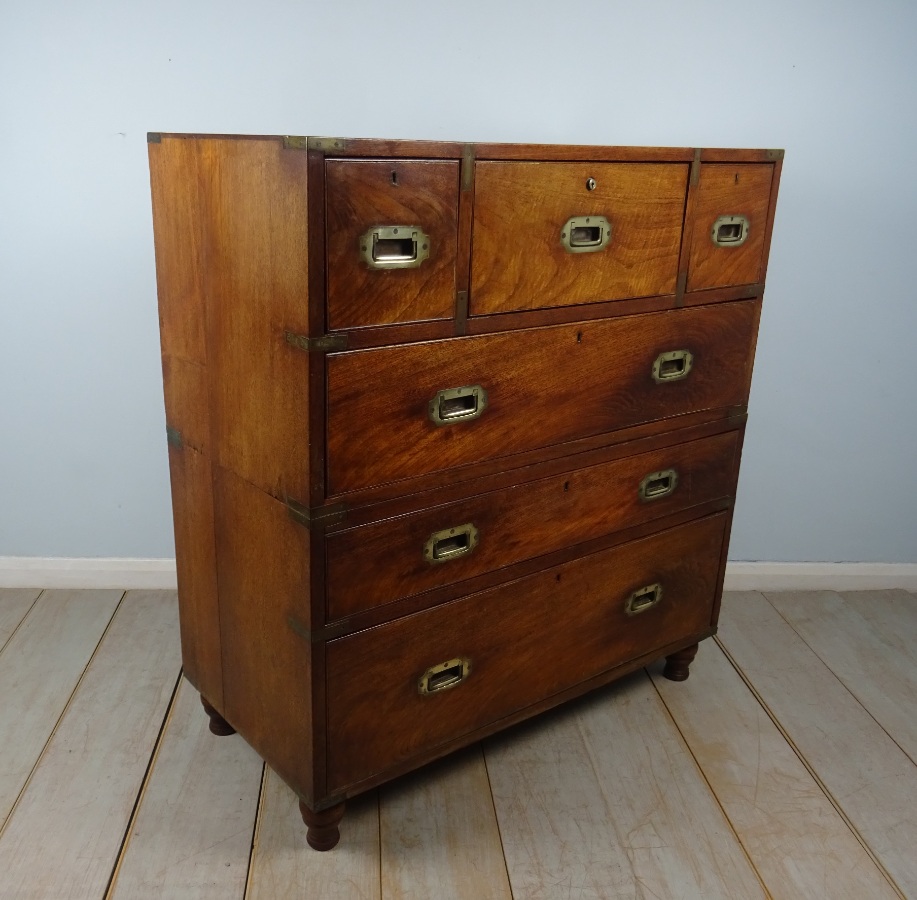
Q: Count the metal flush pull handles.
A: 9